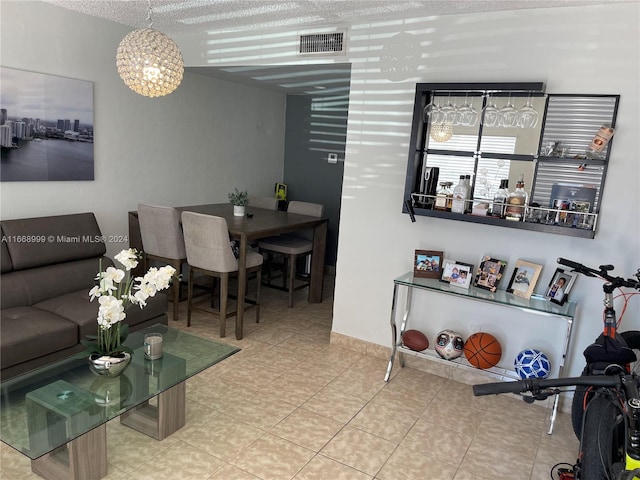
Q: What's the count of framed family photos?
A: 5